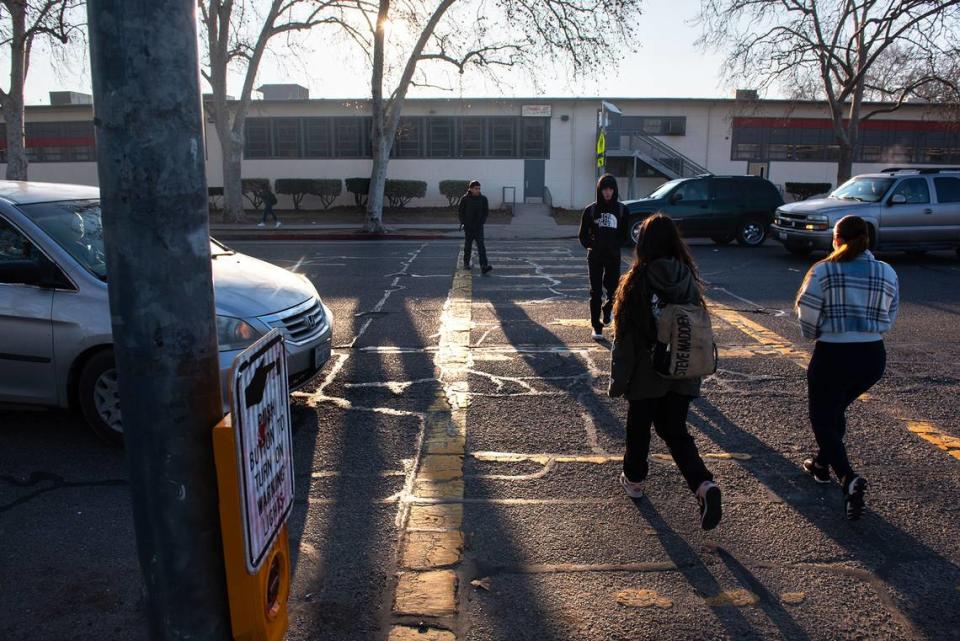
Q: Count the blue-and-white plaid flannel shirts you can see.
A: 1